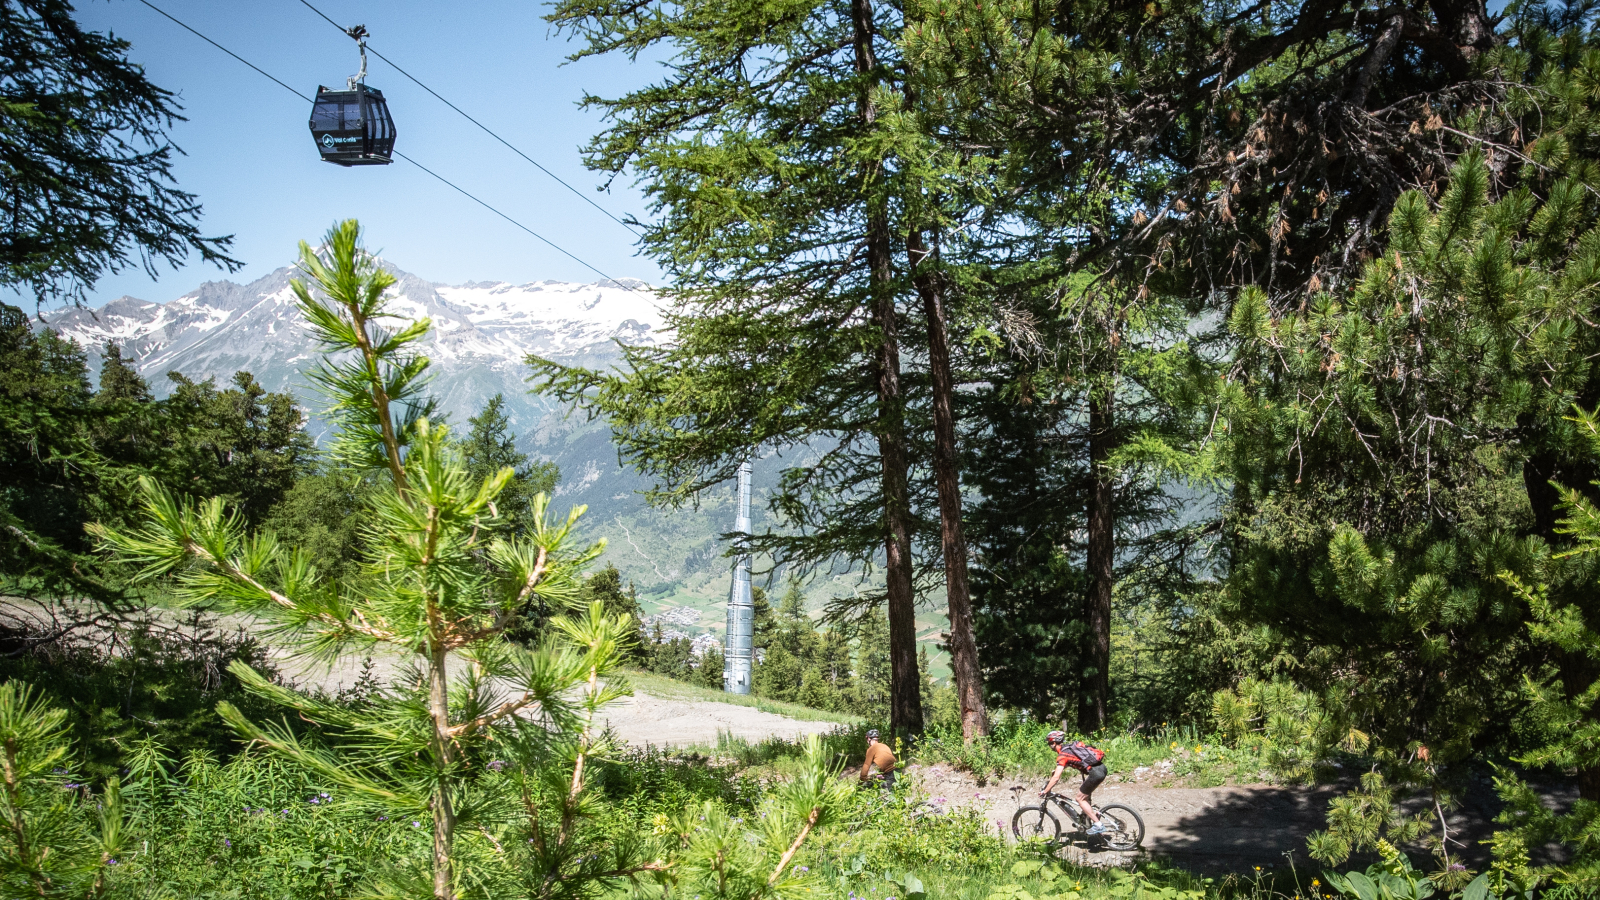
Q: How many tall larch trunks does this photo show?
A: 3